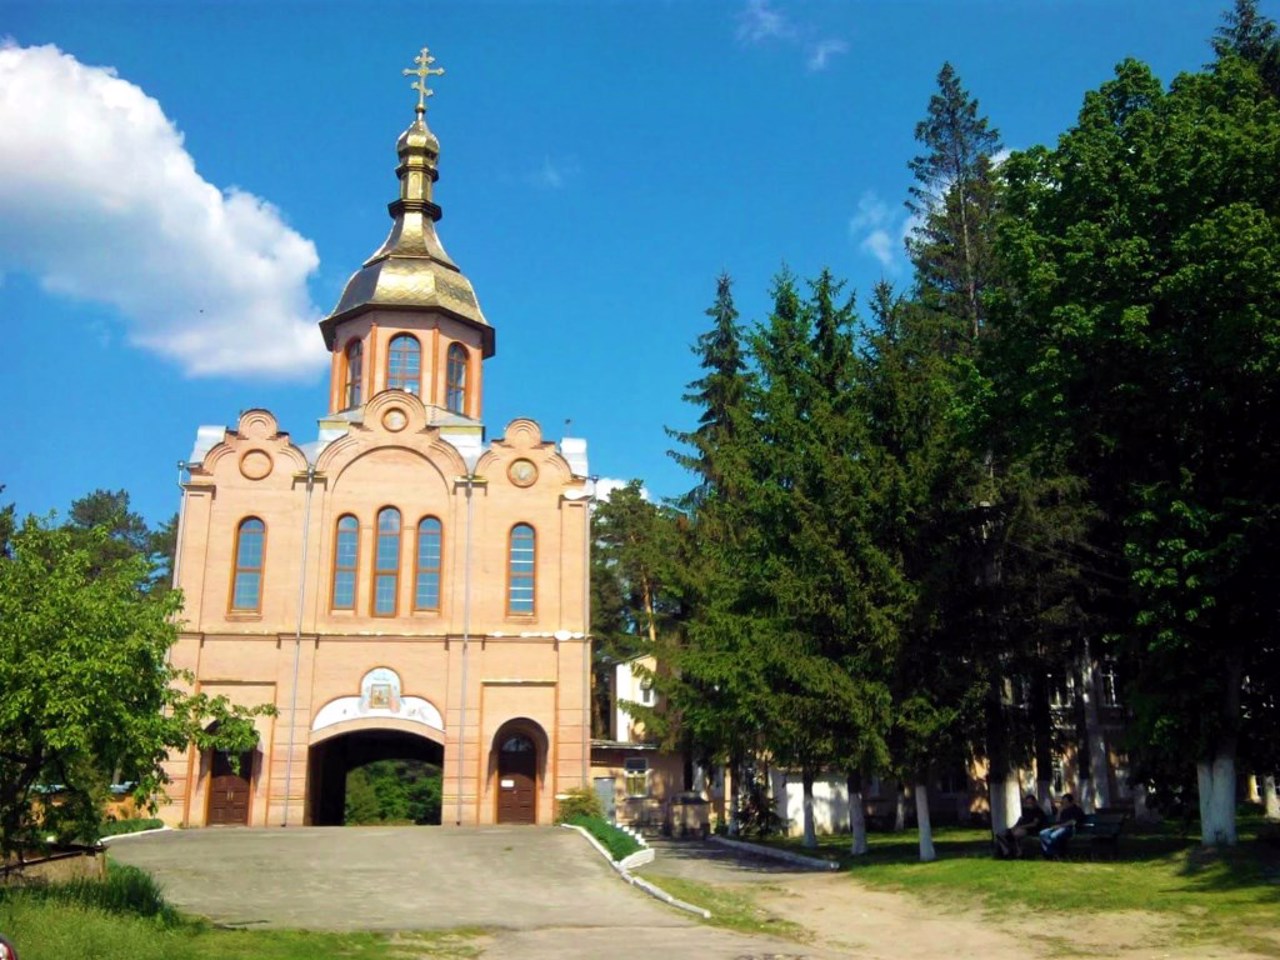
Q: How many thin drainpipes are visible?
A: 4